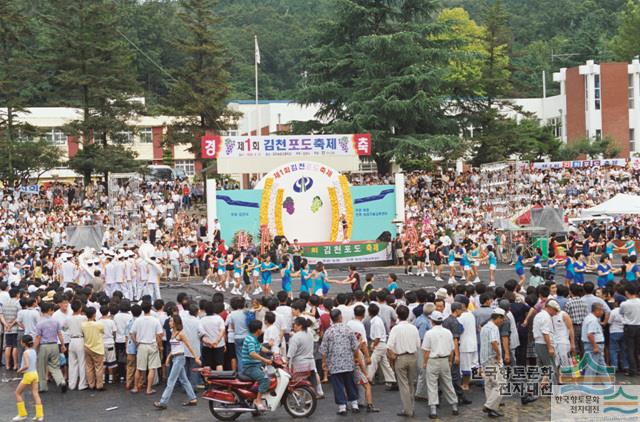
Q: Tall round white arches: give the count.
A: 1